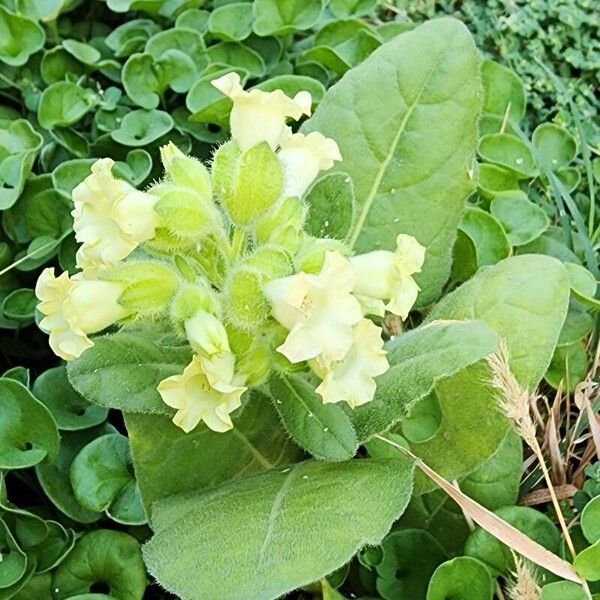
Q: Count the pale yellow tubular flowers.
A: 8